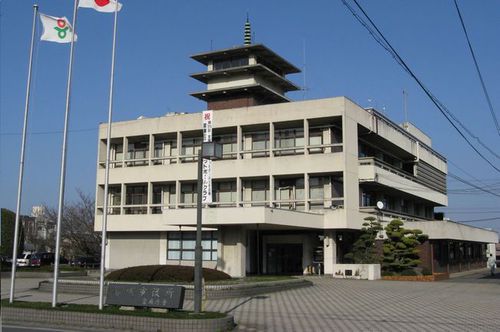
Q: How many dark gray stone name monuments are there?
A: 1